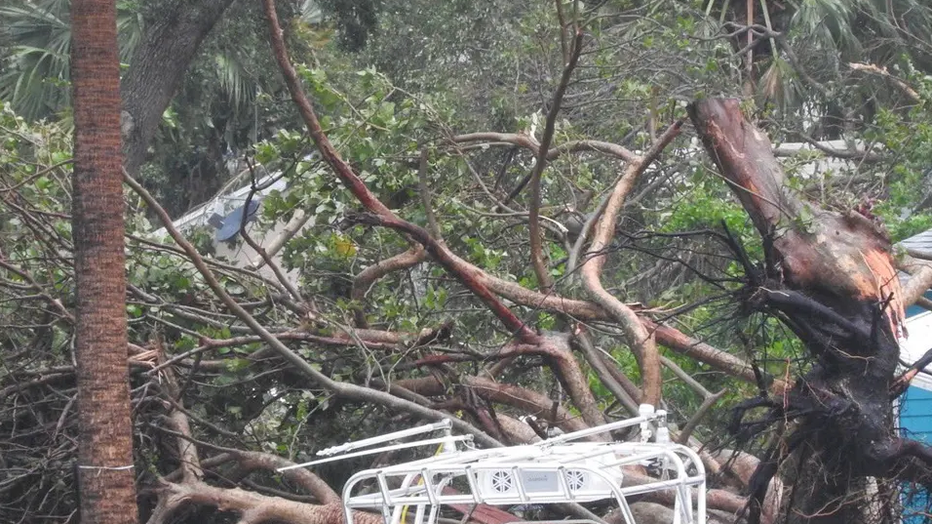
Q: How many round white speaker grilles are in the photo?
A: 2